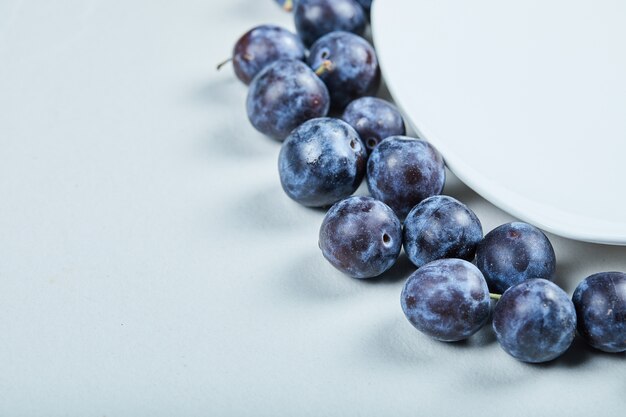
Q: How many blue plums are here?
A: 15